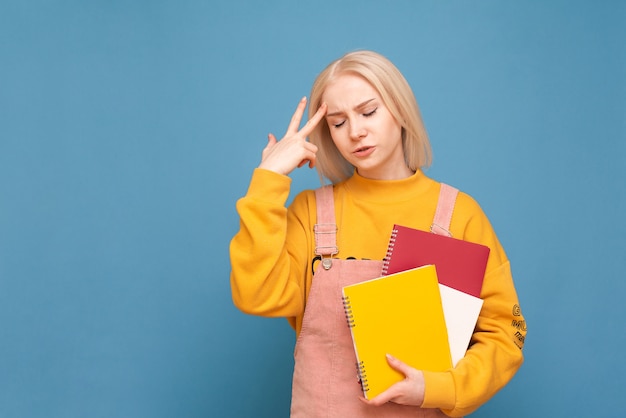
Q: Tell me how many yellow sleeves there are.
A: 2